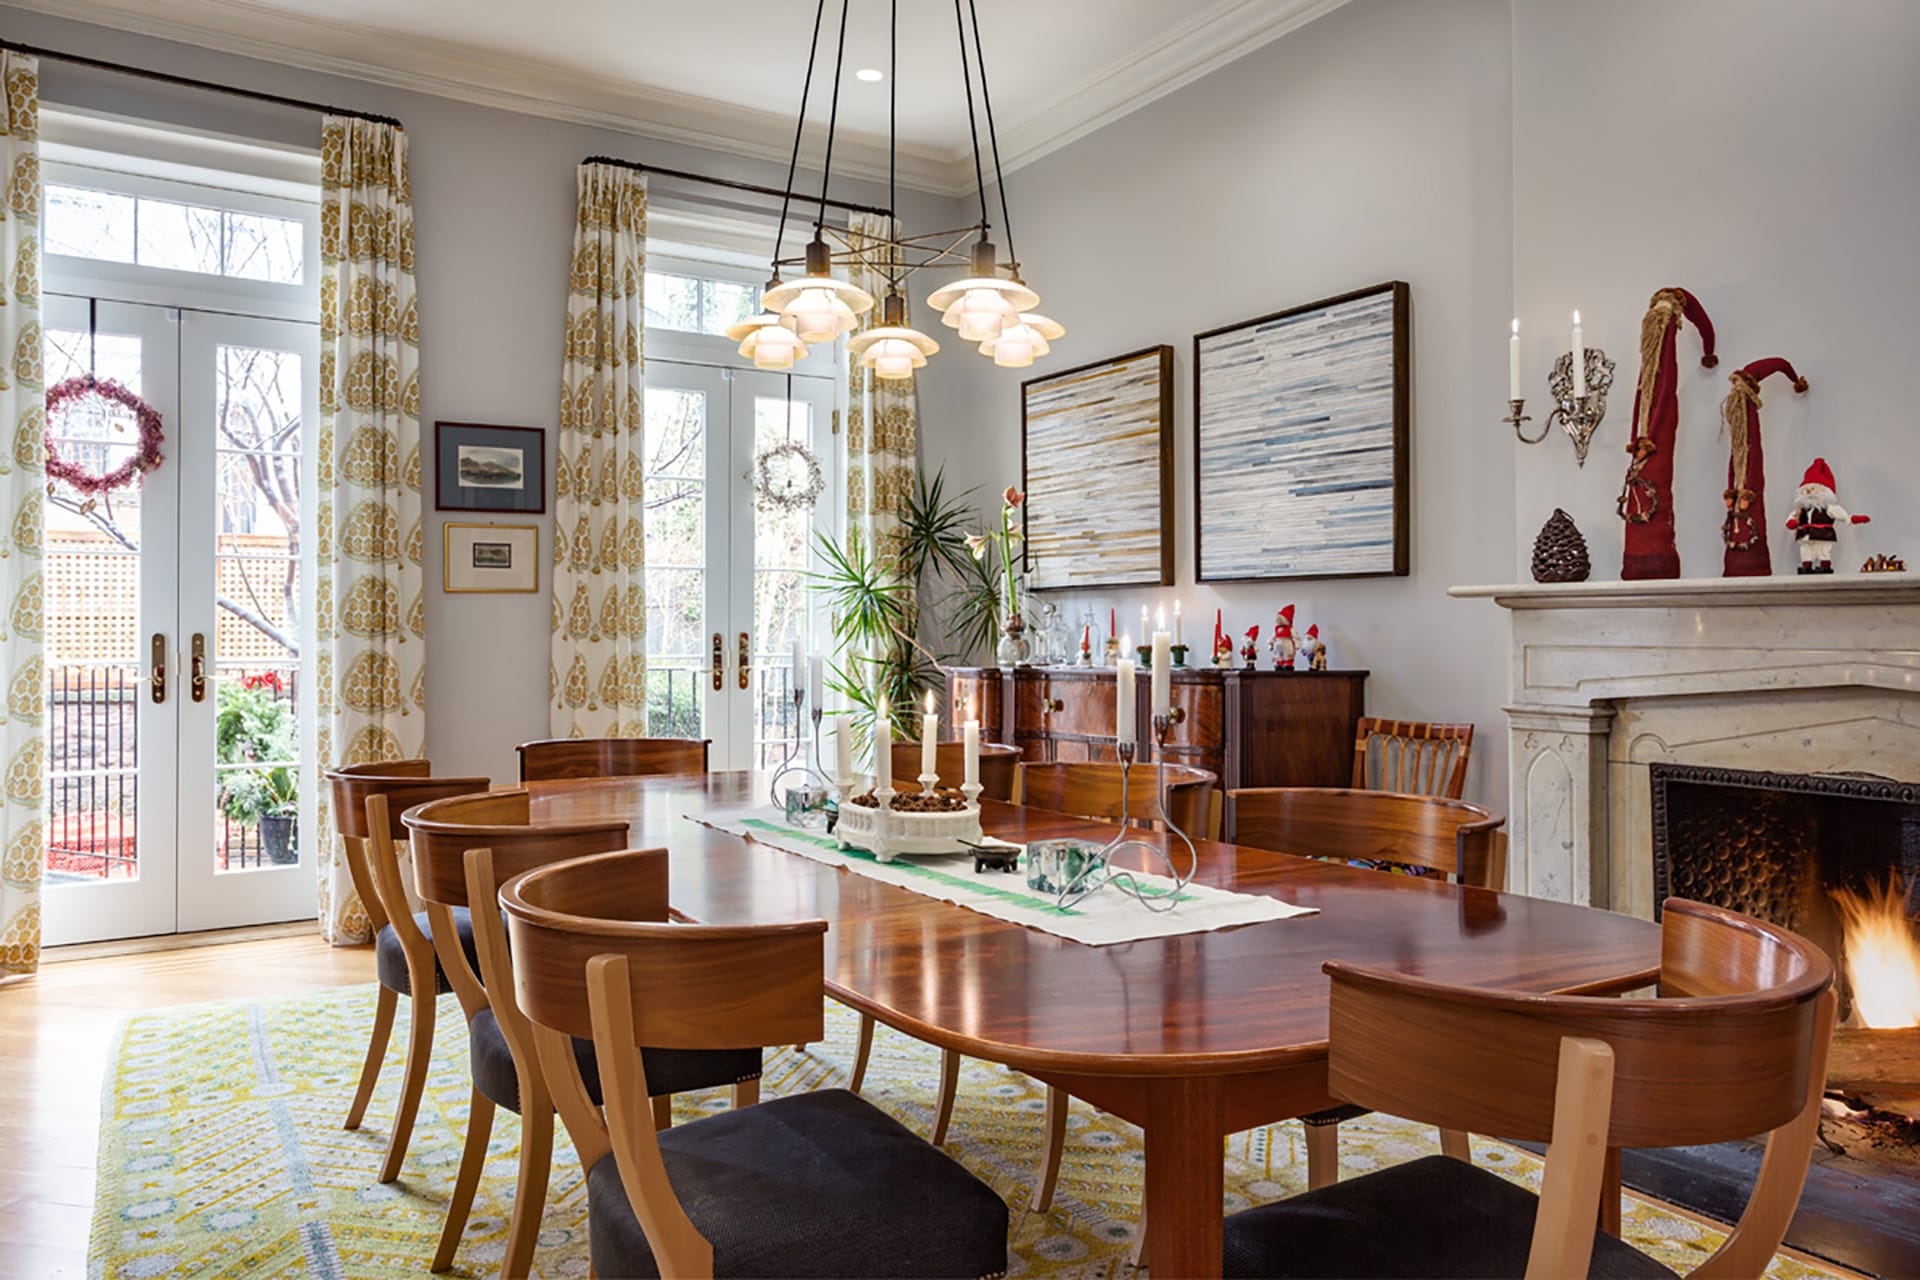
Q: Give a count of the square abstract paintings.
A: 2